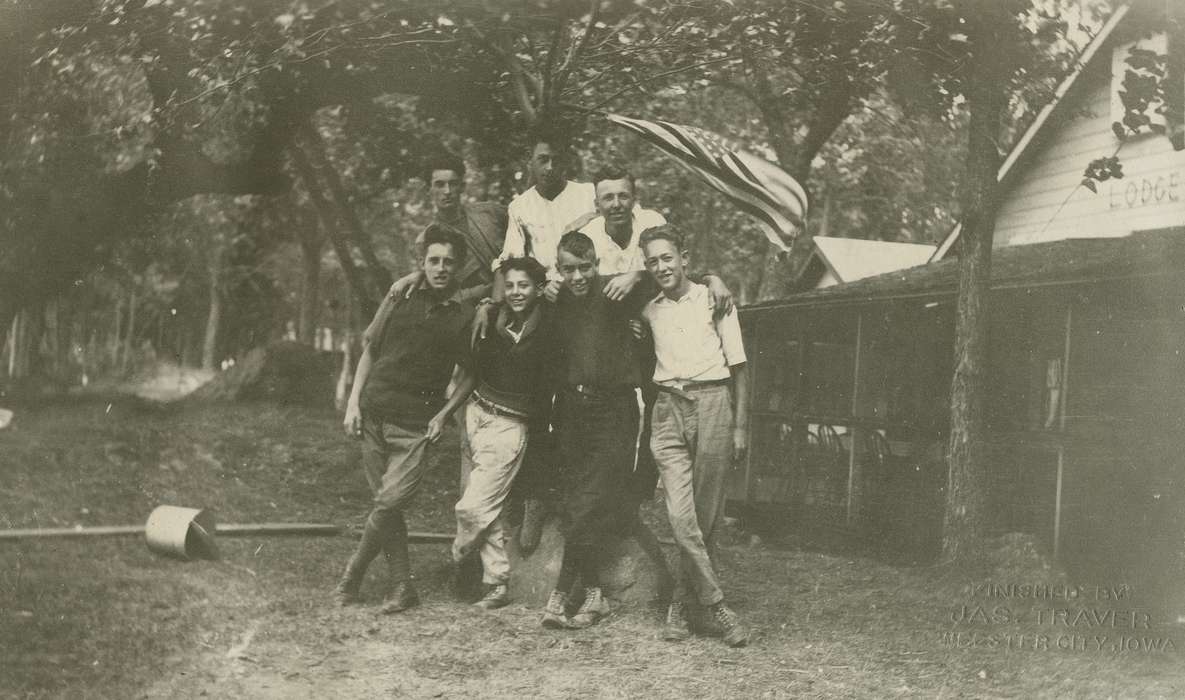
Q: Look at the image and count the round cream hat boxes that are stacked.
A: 0